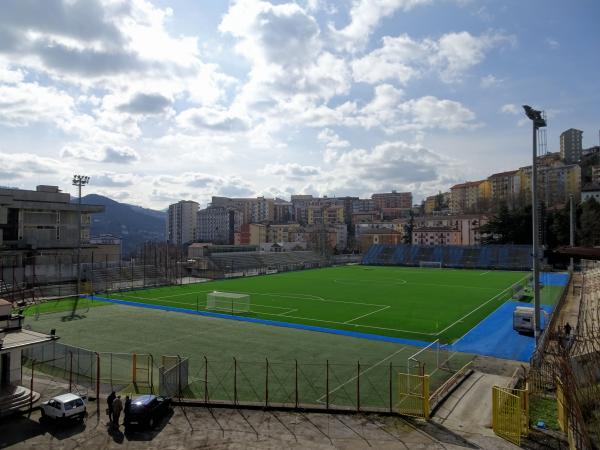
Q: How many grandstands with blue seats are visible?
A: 1